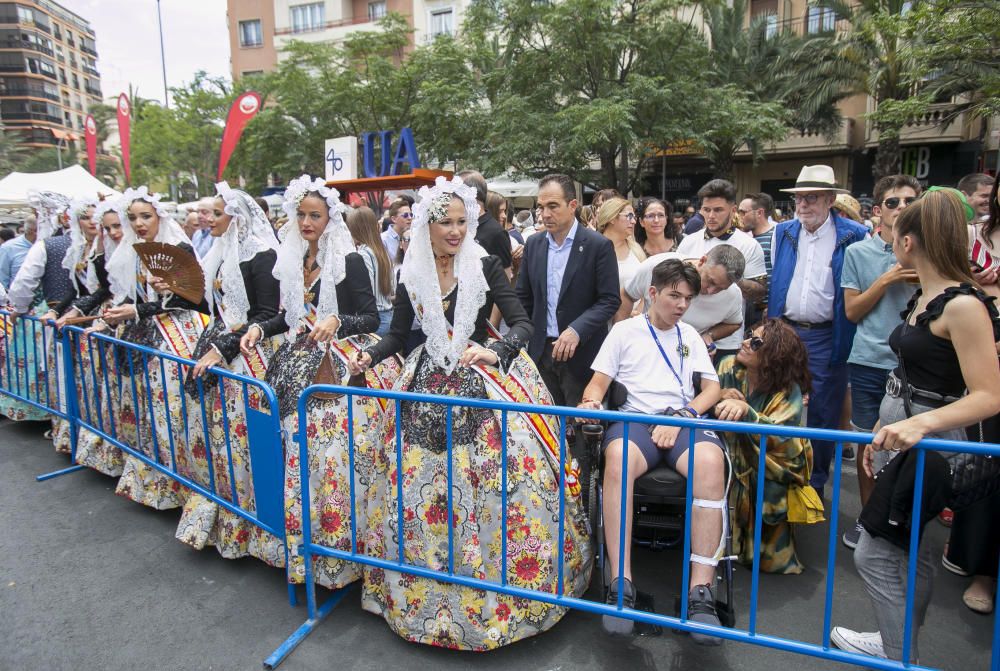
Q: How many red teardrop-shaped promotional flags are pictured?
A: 3